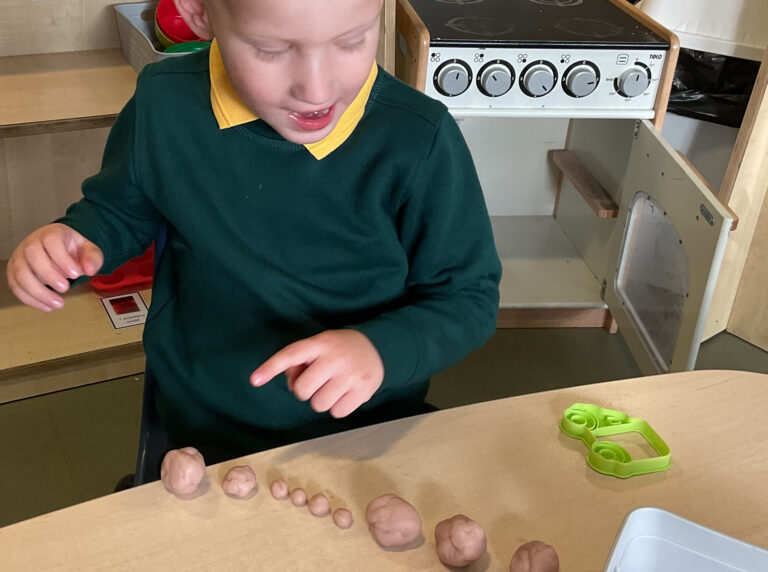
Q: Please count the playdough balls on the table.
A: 9